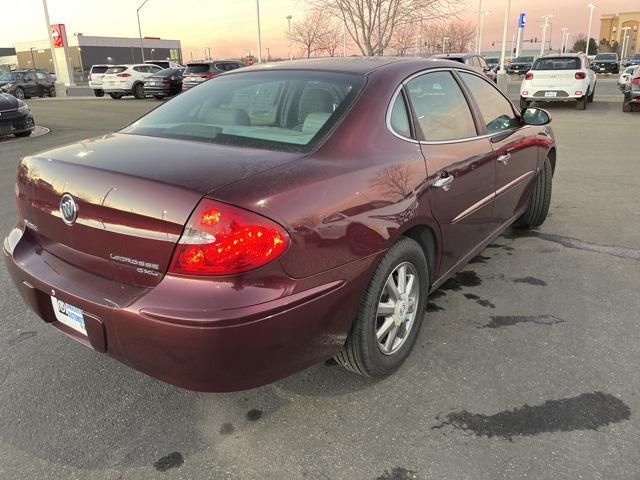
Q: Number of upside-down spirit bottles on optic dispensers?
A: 0